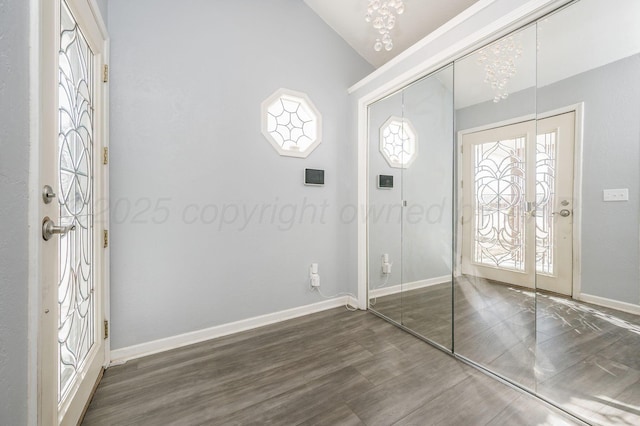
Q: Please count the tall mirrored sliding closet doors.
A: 4